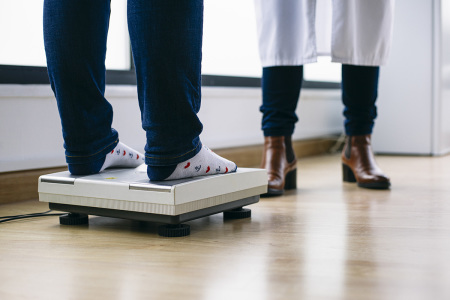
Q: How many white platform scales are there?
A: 1